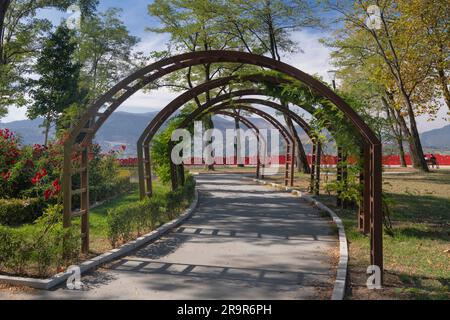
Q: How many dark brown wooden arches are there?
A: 6